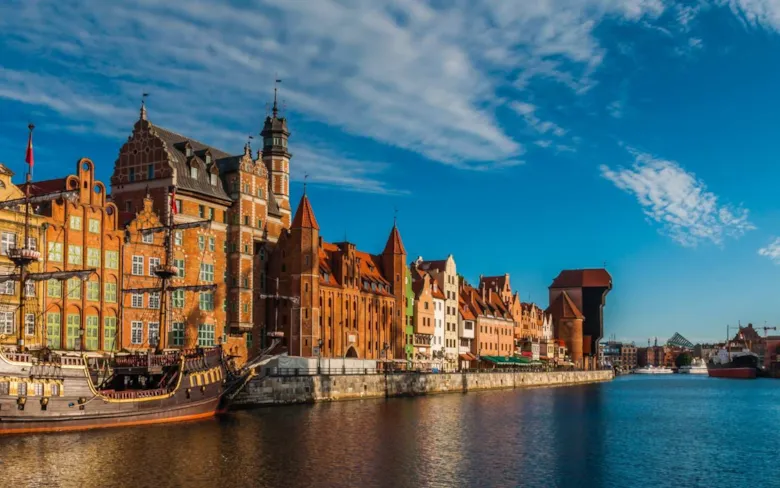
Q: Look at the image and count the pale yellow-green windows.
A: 14